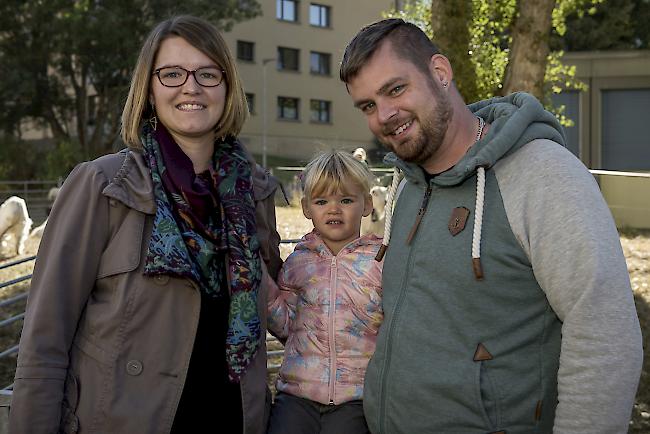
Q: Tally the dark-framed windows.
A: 8